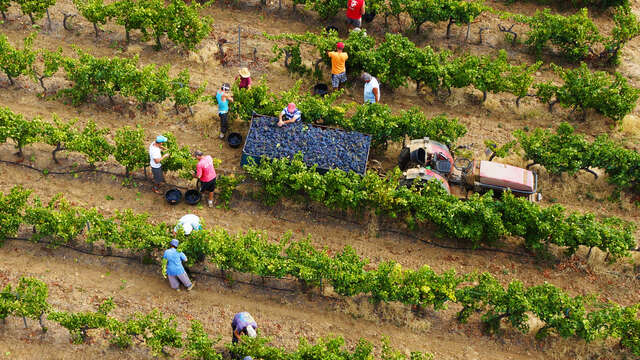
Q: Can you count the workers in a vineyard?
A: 11